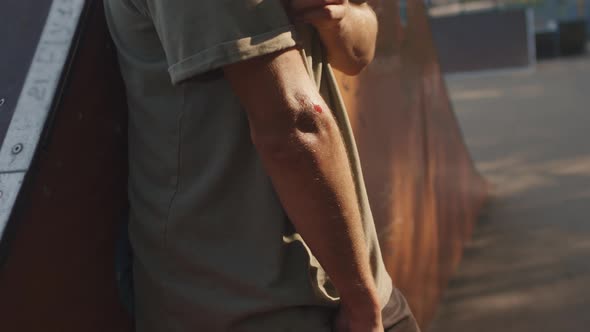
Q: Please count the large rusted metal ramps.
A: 1